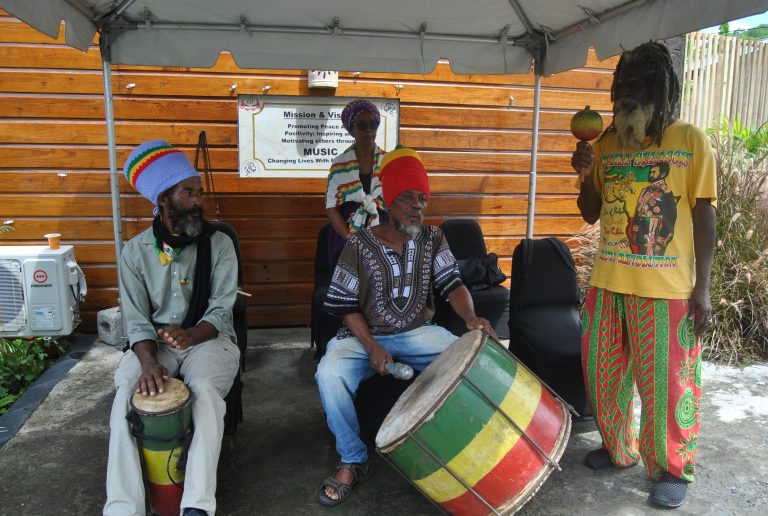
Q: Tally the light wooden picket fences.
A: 1